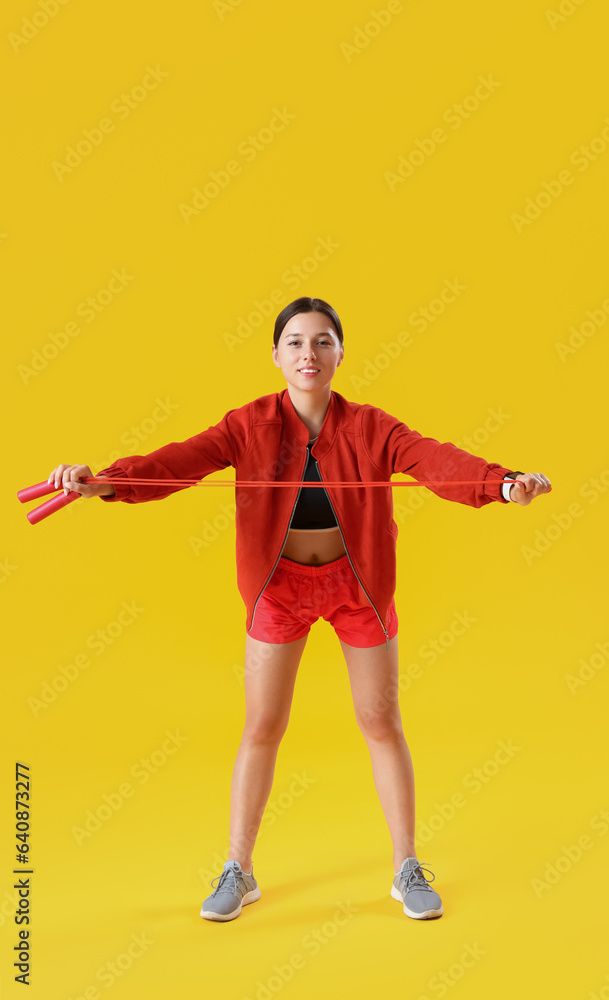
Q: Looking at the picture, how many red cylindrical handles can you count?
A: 2